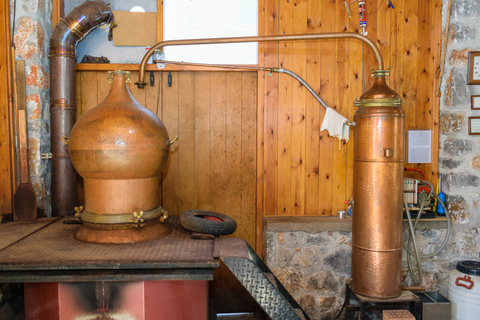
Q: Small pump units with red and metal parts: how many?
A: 1